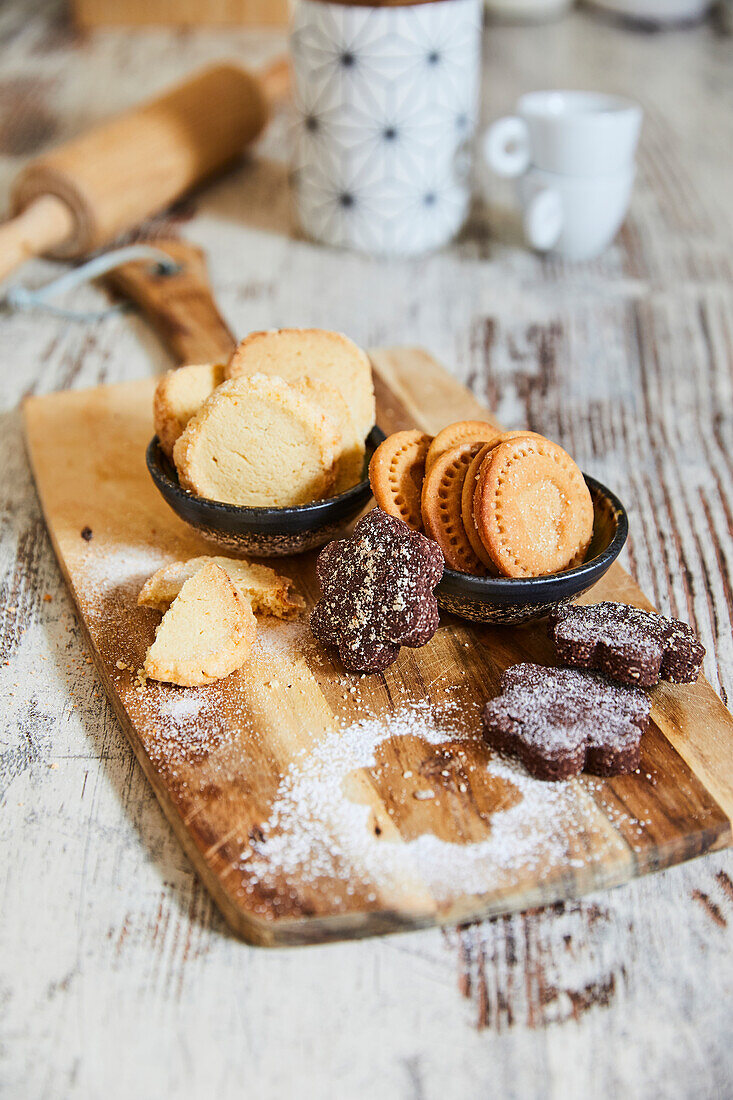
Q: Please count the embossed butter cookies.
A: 5